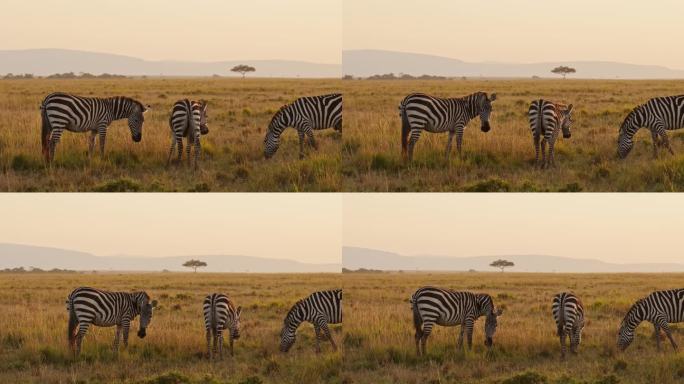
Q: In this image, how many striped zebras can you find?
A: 12